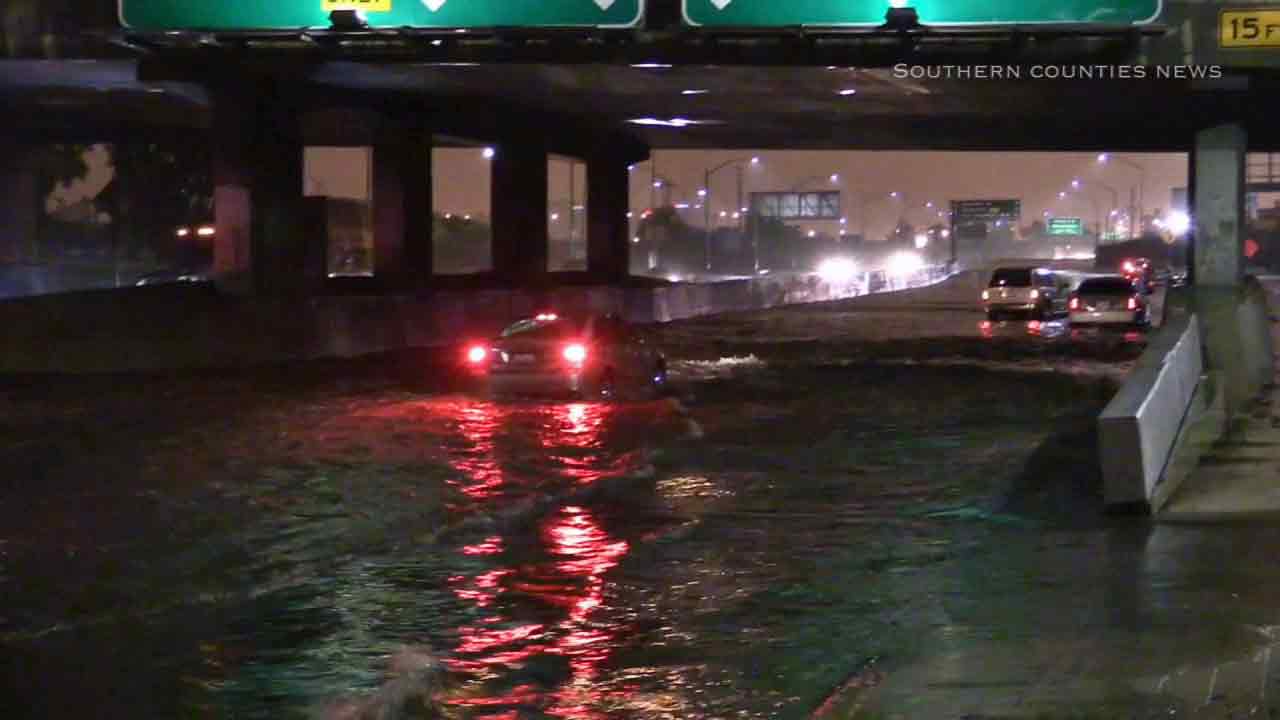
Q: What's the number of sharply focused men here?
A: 0